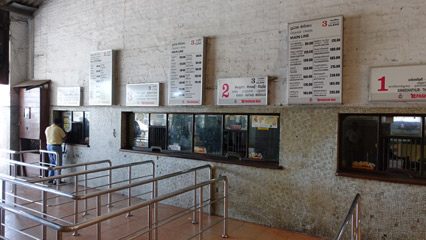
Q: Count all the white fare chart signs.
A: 3